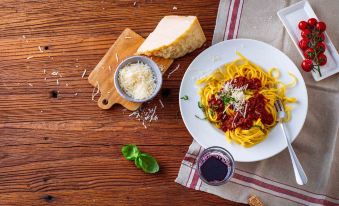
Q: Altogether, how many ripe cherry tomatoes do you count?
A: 10